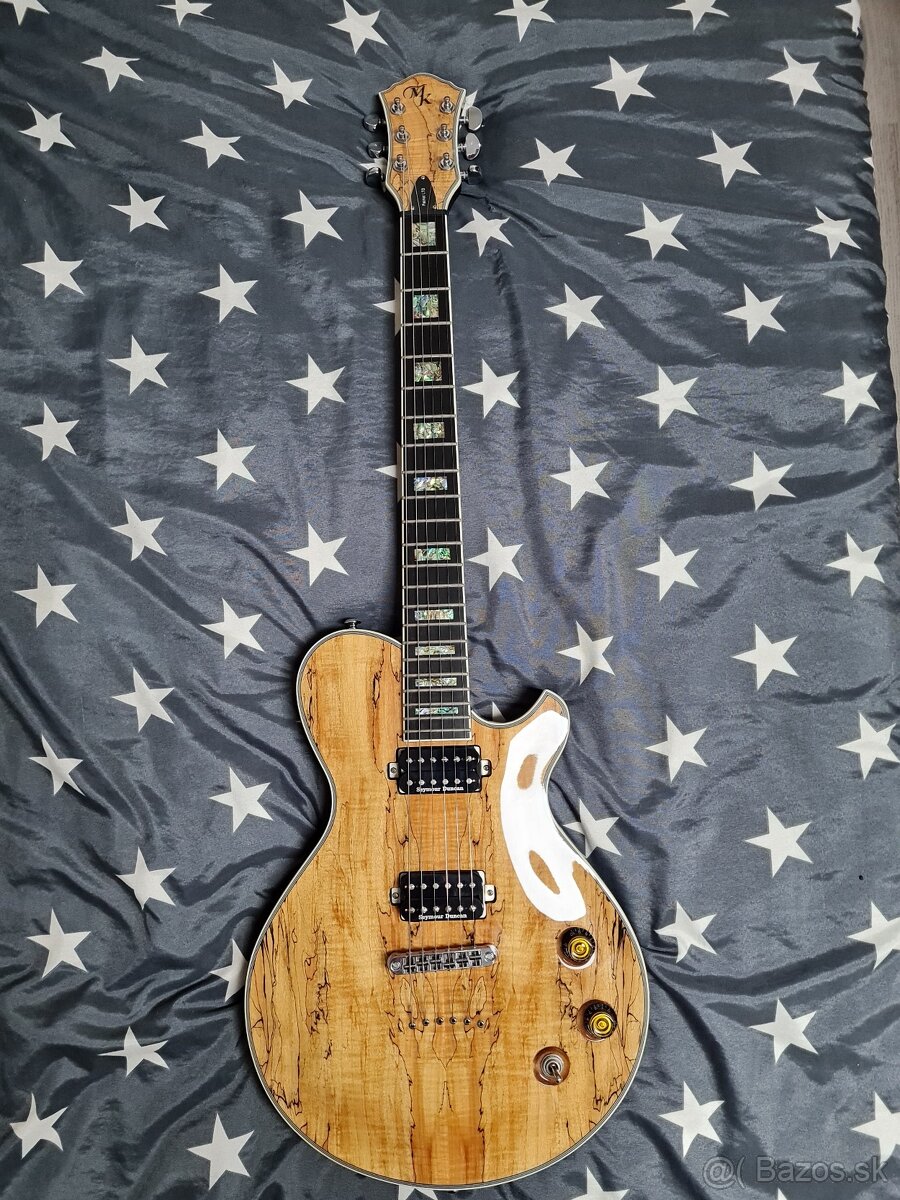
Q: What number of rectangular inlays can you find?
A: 10